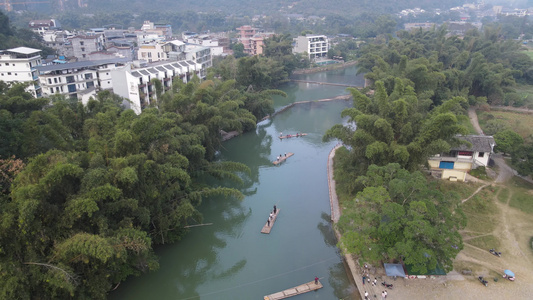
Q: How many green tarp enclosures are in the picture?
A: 1